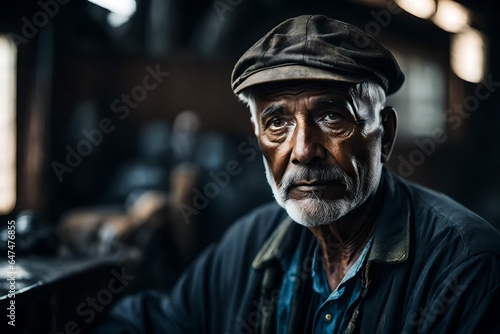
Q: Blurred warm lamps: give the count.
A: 3